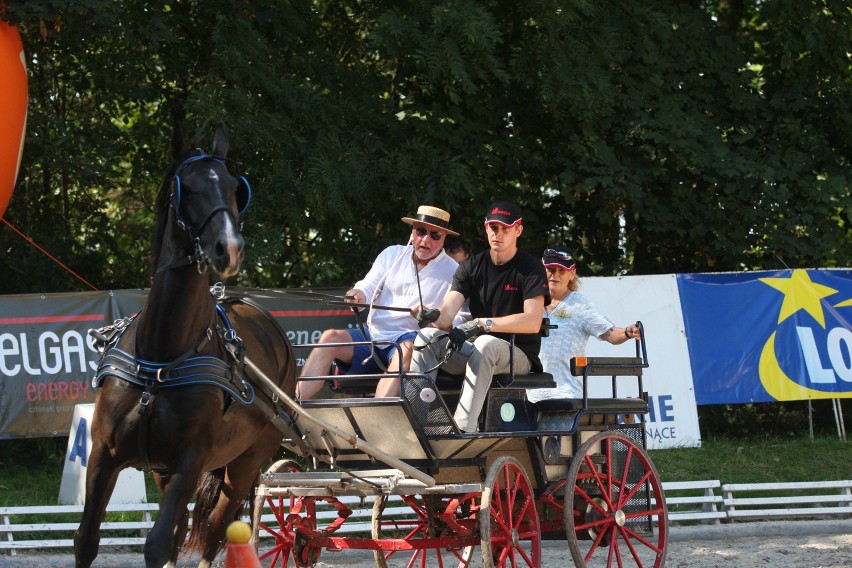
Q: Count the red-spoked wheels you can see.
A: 4